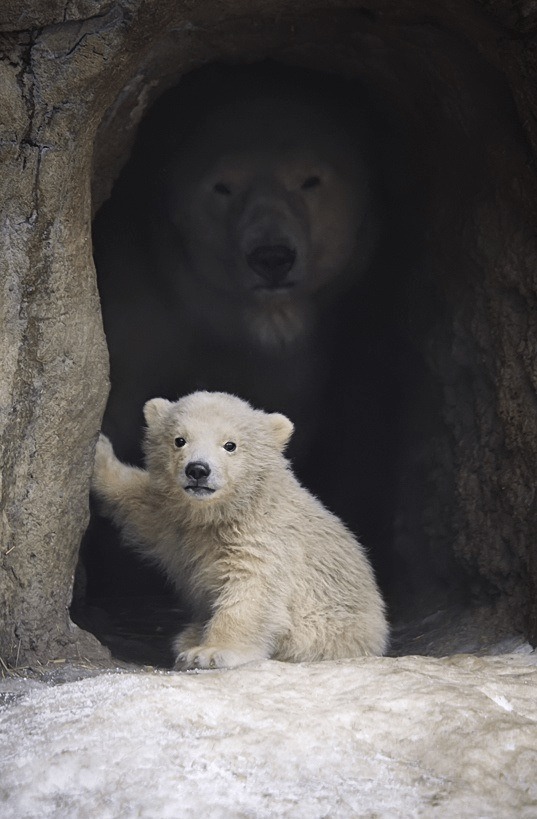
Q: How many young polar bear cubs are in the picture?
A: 1